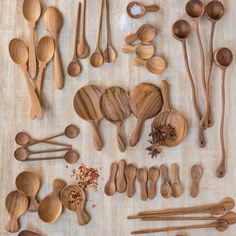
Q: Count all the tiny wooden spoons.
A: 8